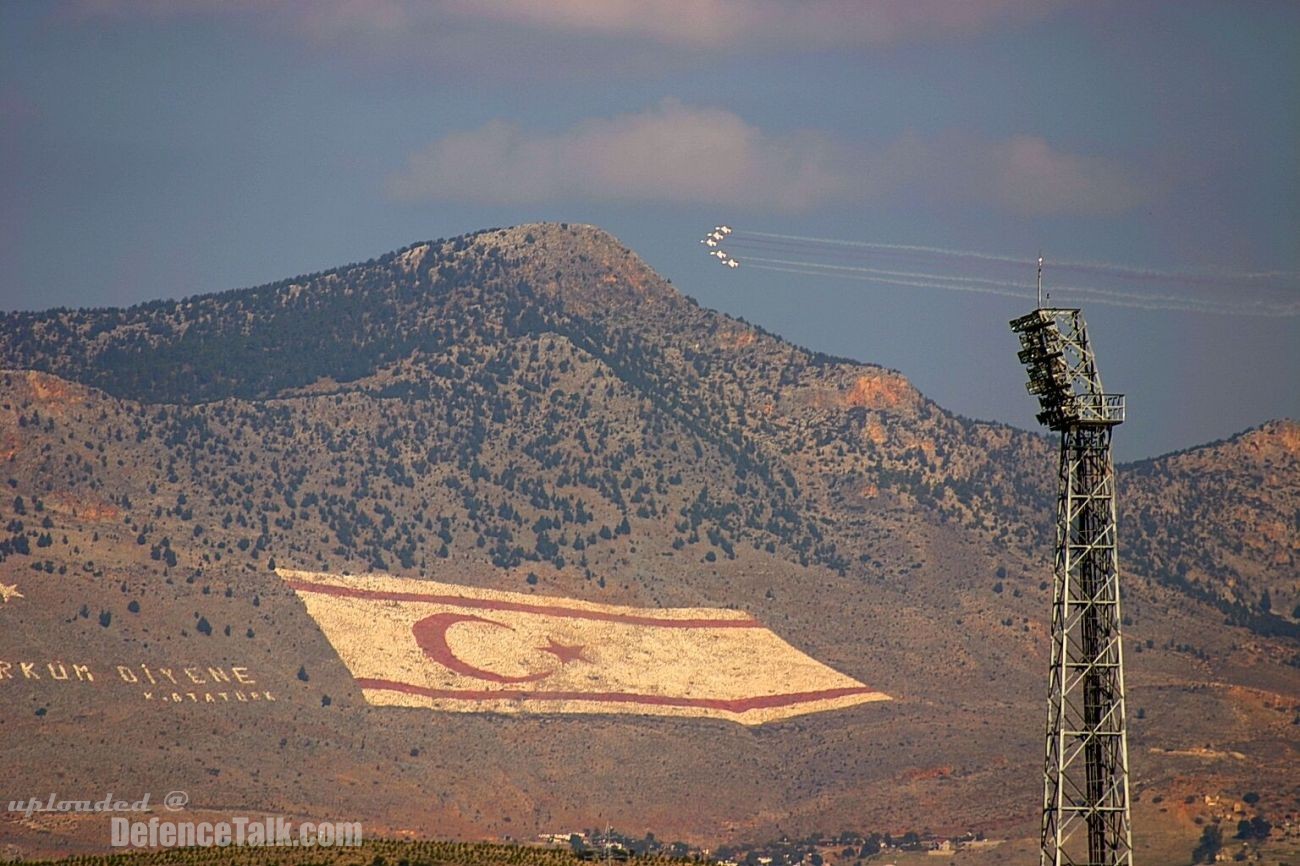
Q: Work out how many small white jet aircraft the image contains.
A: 5